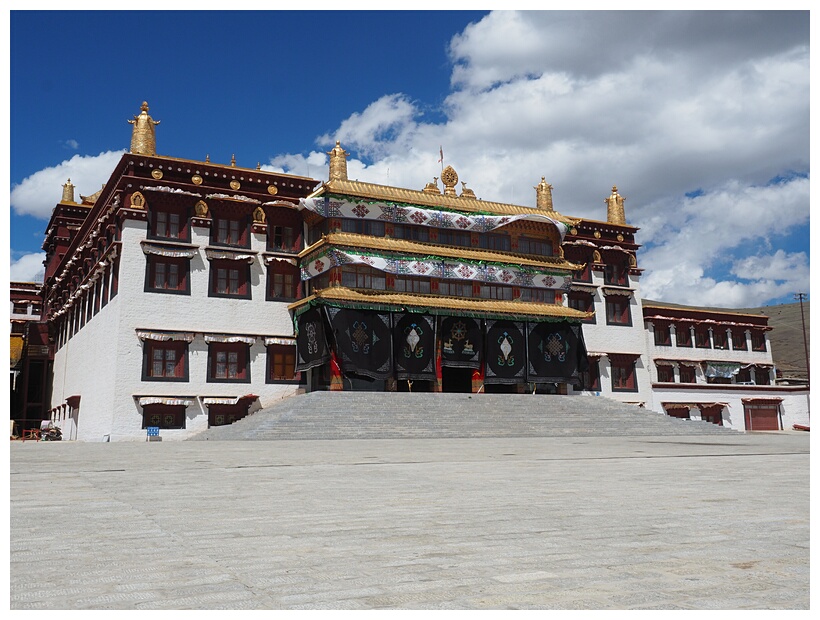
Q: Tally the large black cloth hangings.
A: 6